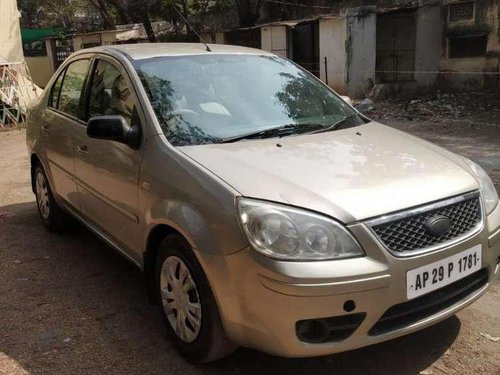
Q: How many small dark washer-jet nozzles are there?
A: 2